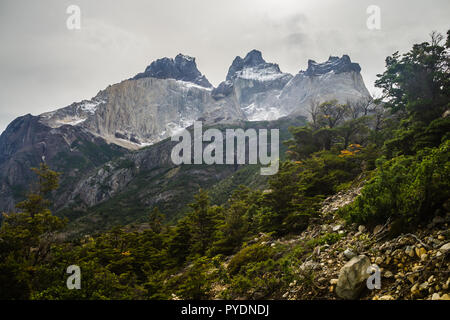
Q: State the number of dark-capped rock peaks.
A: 3